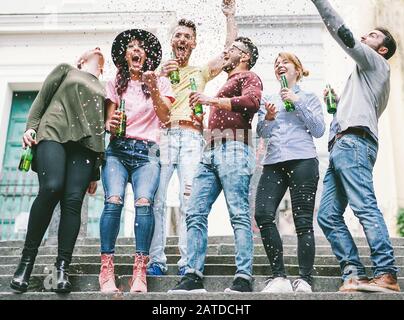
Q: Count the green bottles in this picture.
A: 6